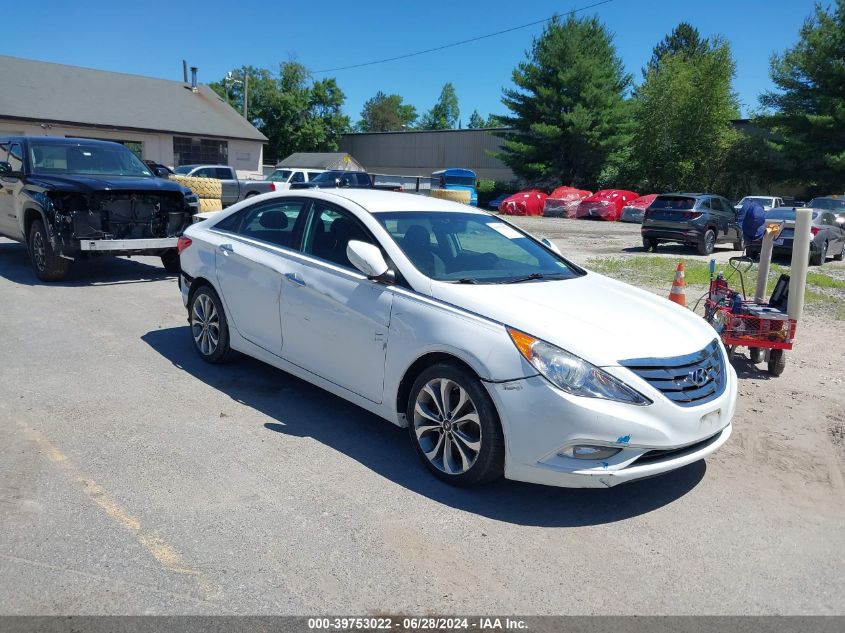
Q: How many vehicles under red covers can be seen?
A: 4